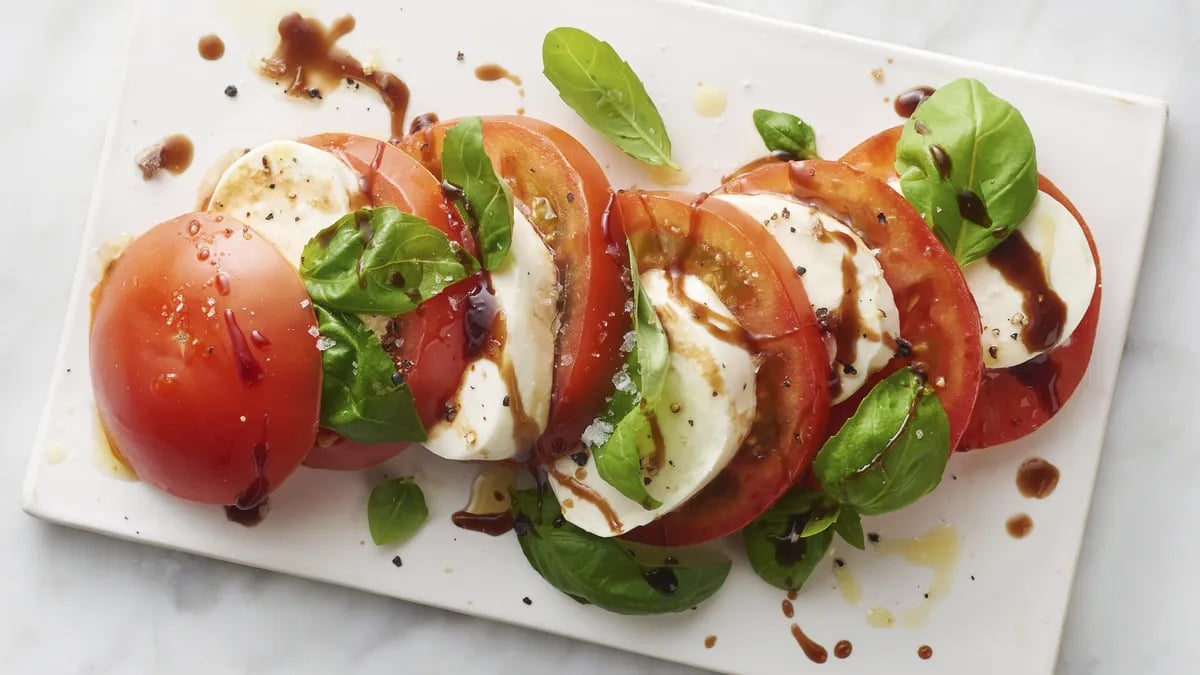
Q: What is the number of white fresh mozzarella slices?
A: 5